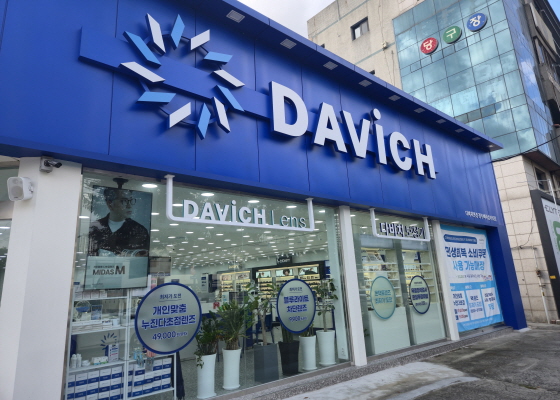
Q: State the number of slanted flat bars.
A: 12